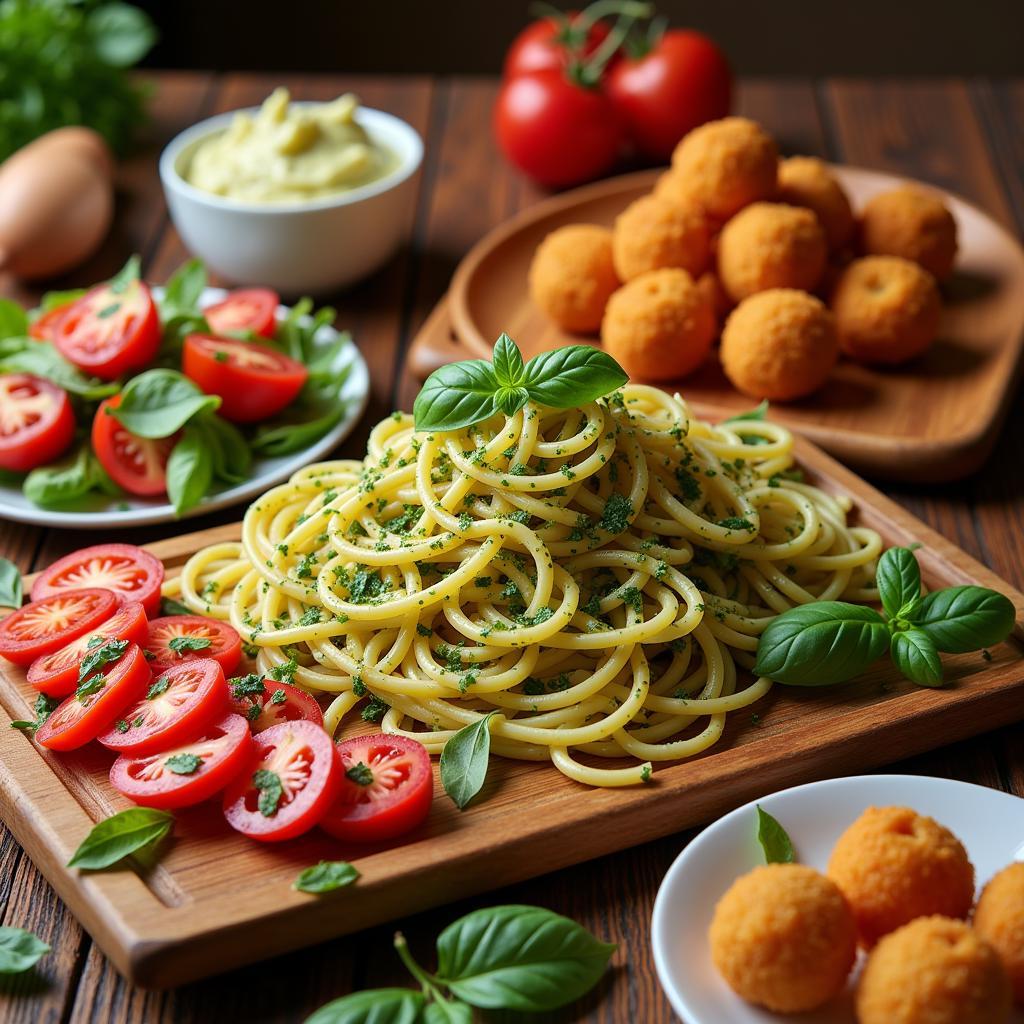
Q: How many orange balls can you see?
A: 15